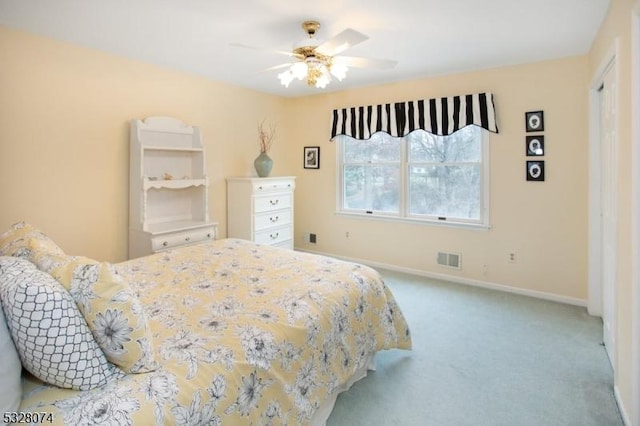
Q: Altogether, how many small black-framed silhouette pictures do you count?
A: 3